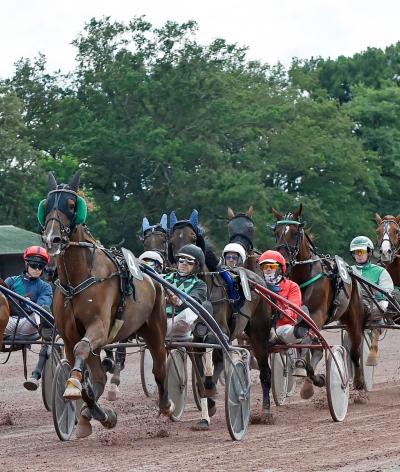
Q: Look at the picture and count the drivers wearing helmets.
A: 6